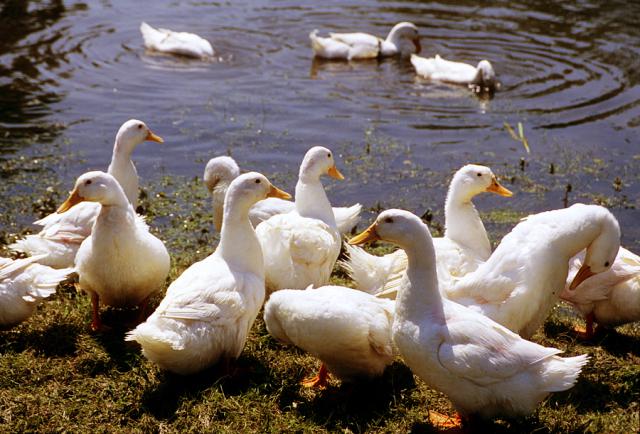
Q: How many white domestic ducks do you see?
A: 14